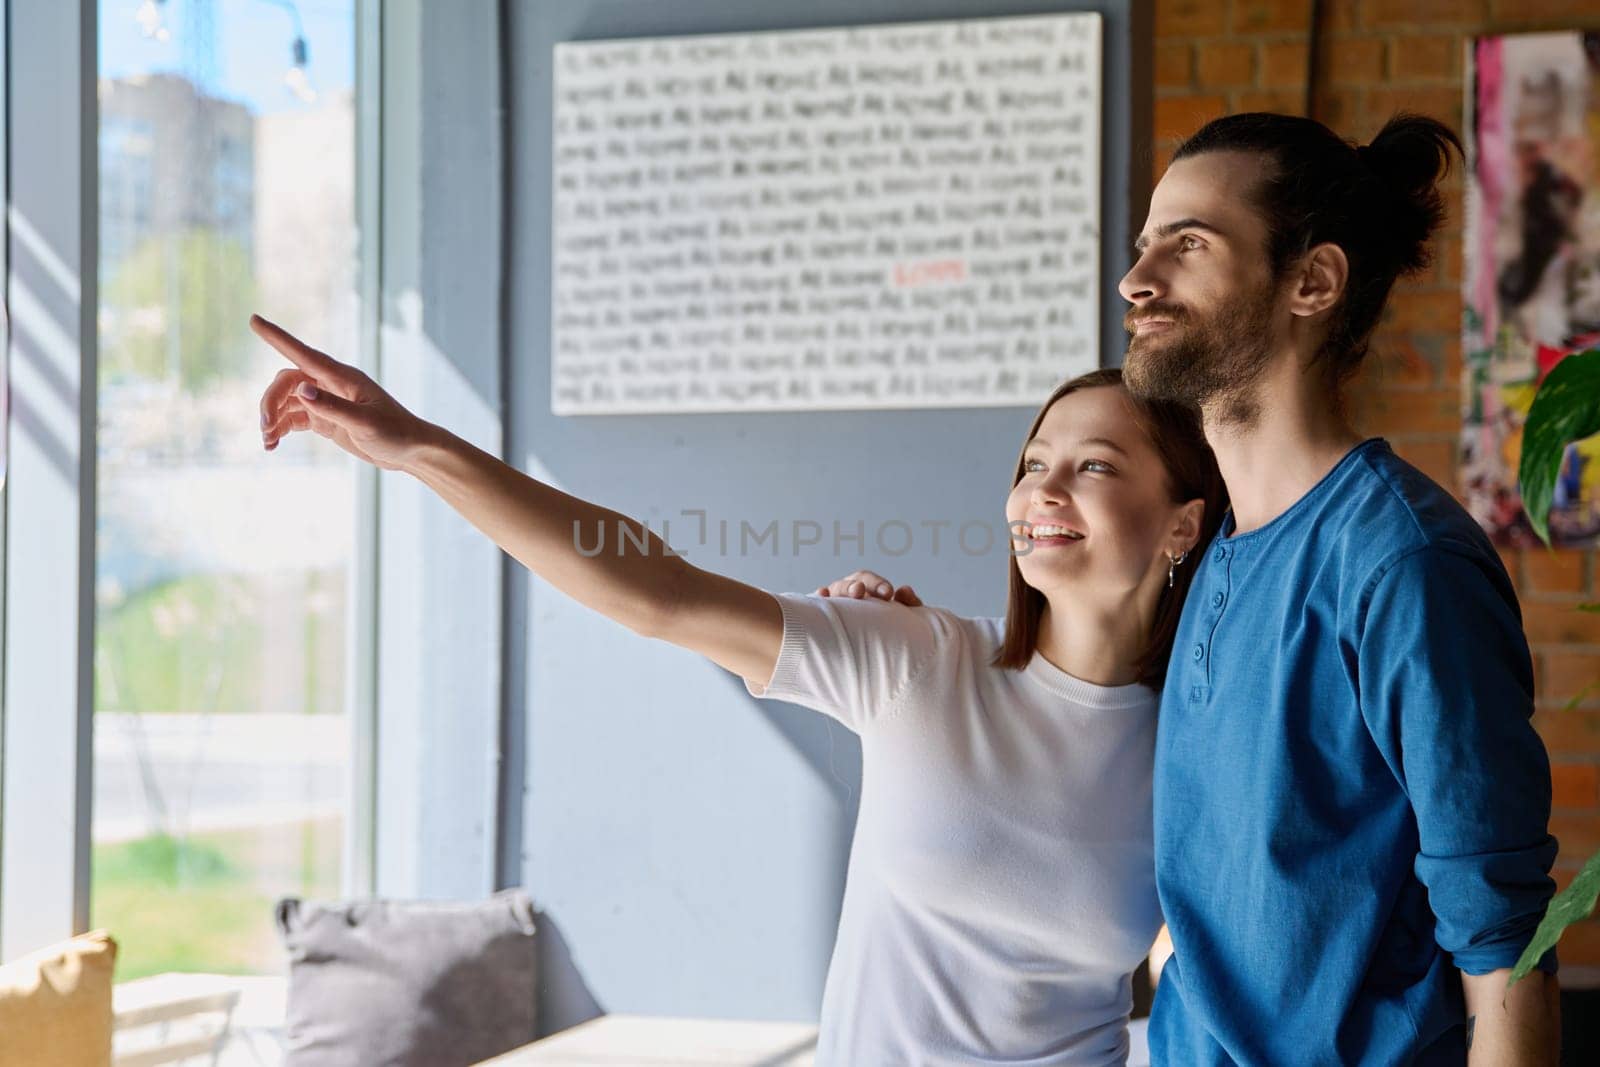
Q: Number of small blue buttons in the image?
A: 3